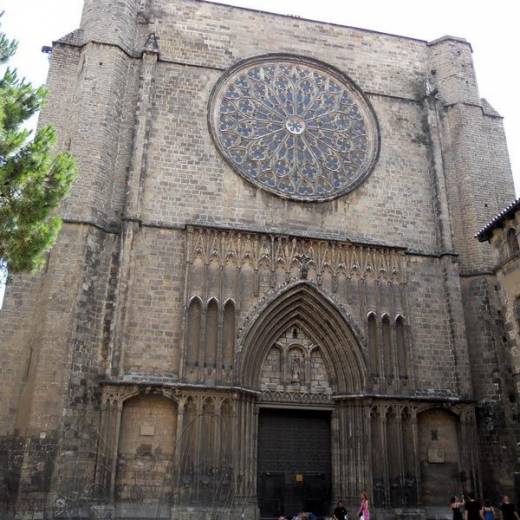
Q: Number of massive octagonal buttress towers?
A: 2